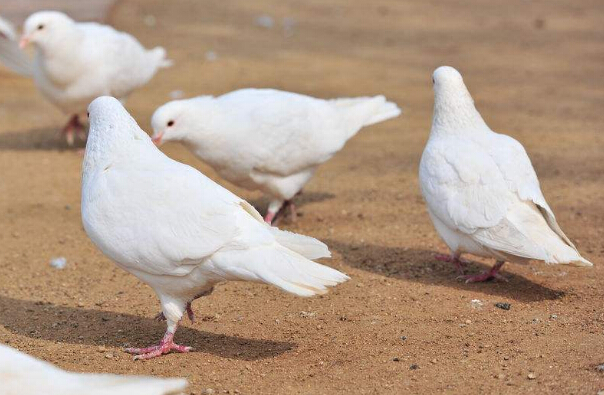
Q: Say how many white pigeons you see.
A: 6